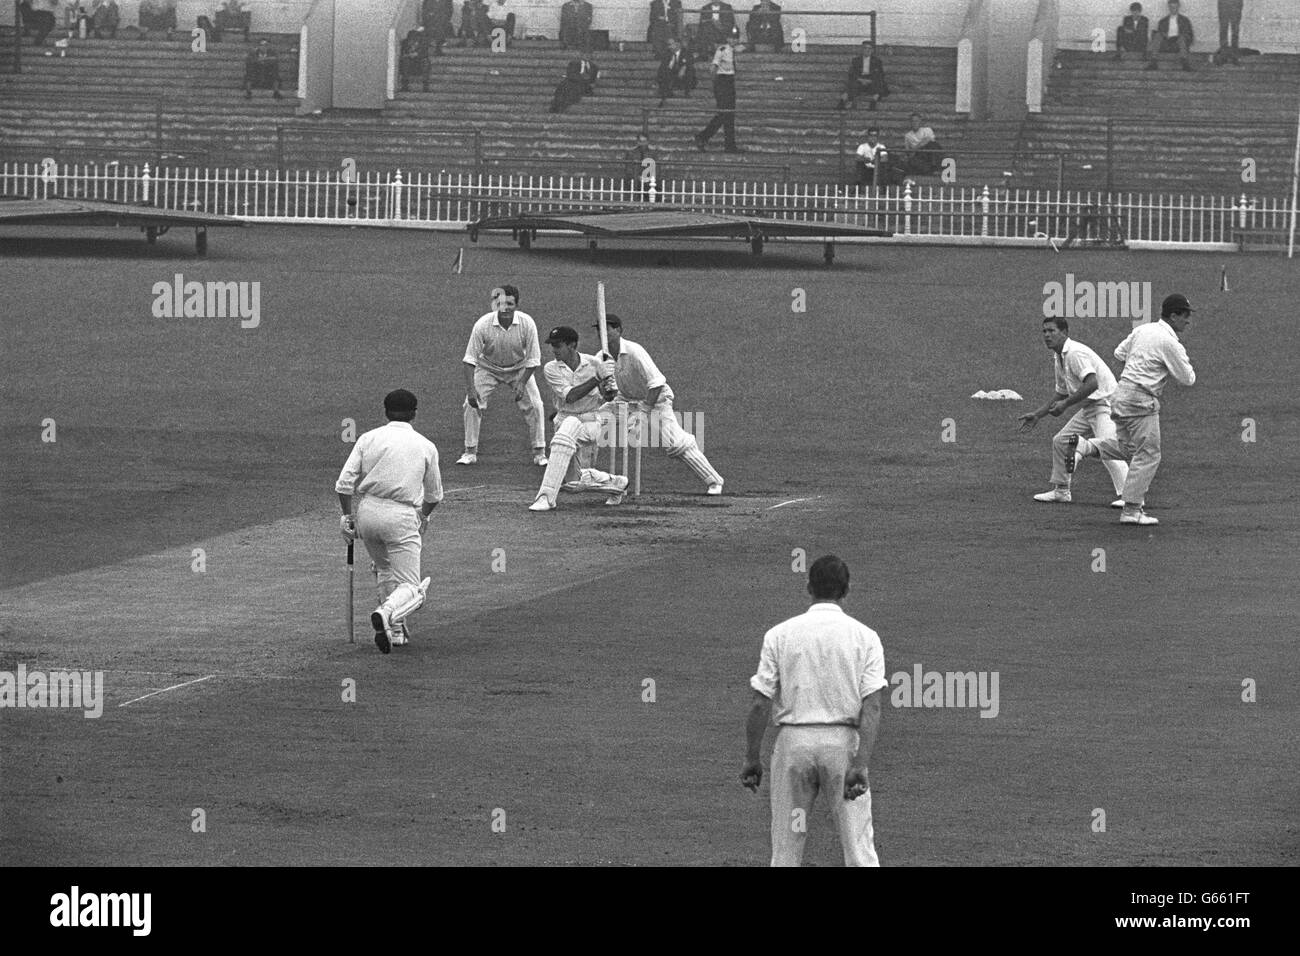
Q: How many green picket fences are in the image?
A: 0